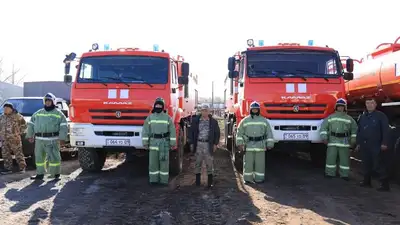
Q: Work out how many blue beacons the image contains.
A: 4